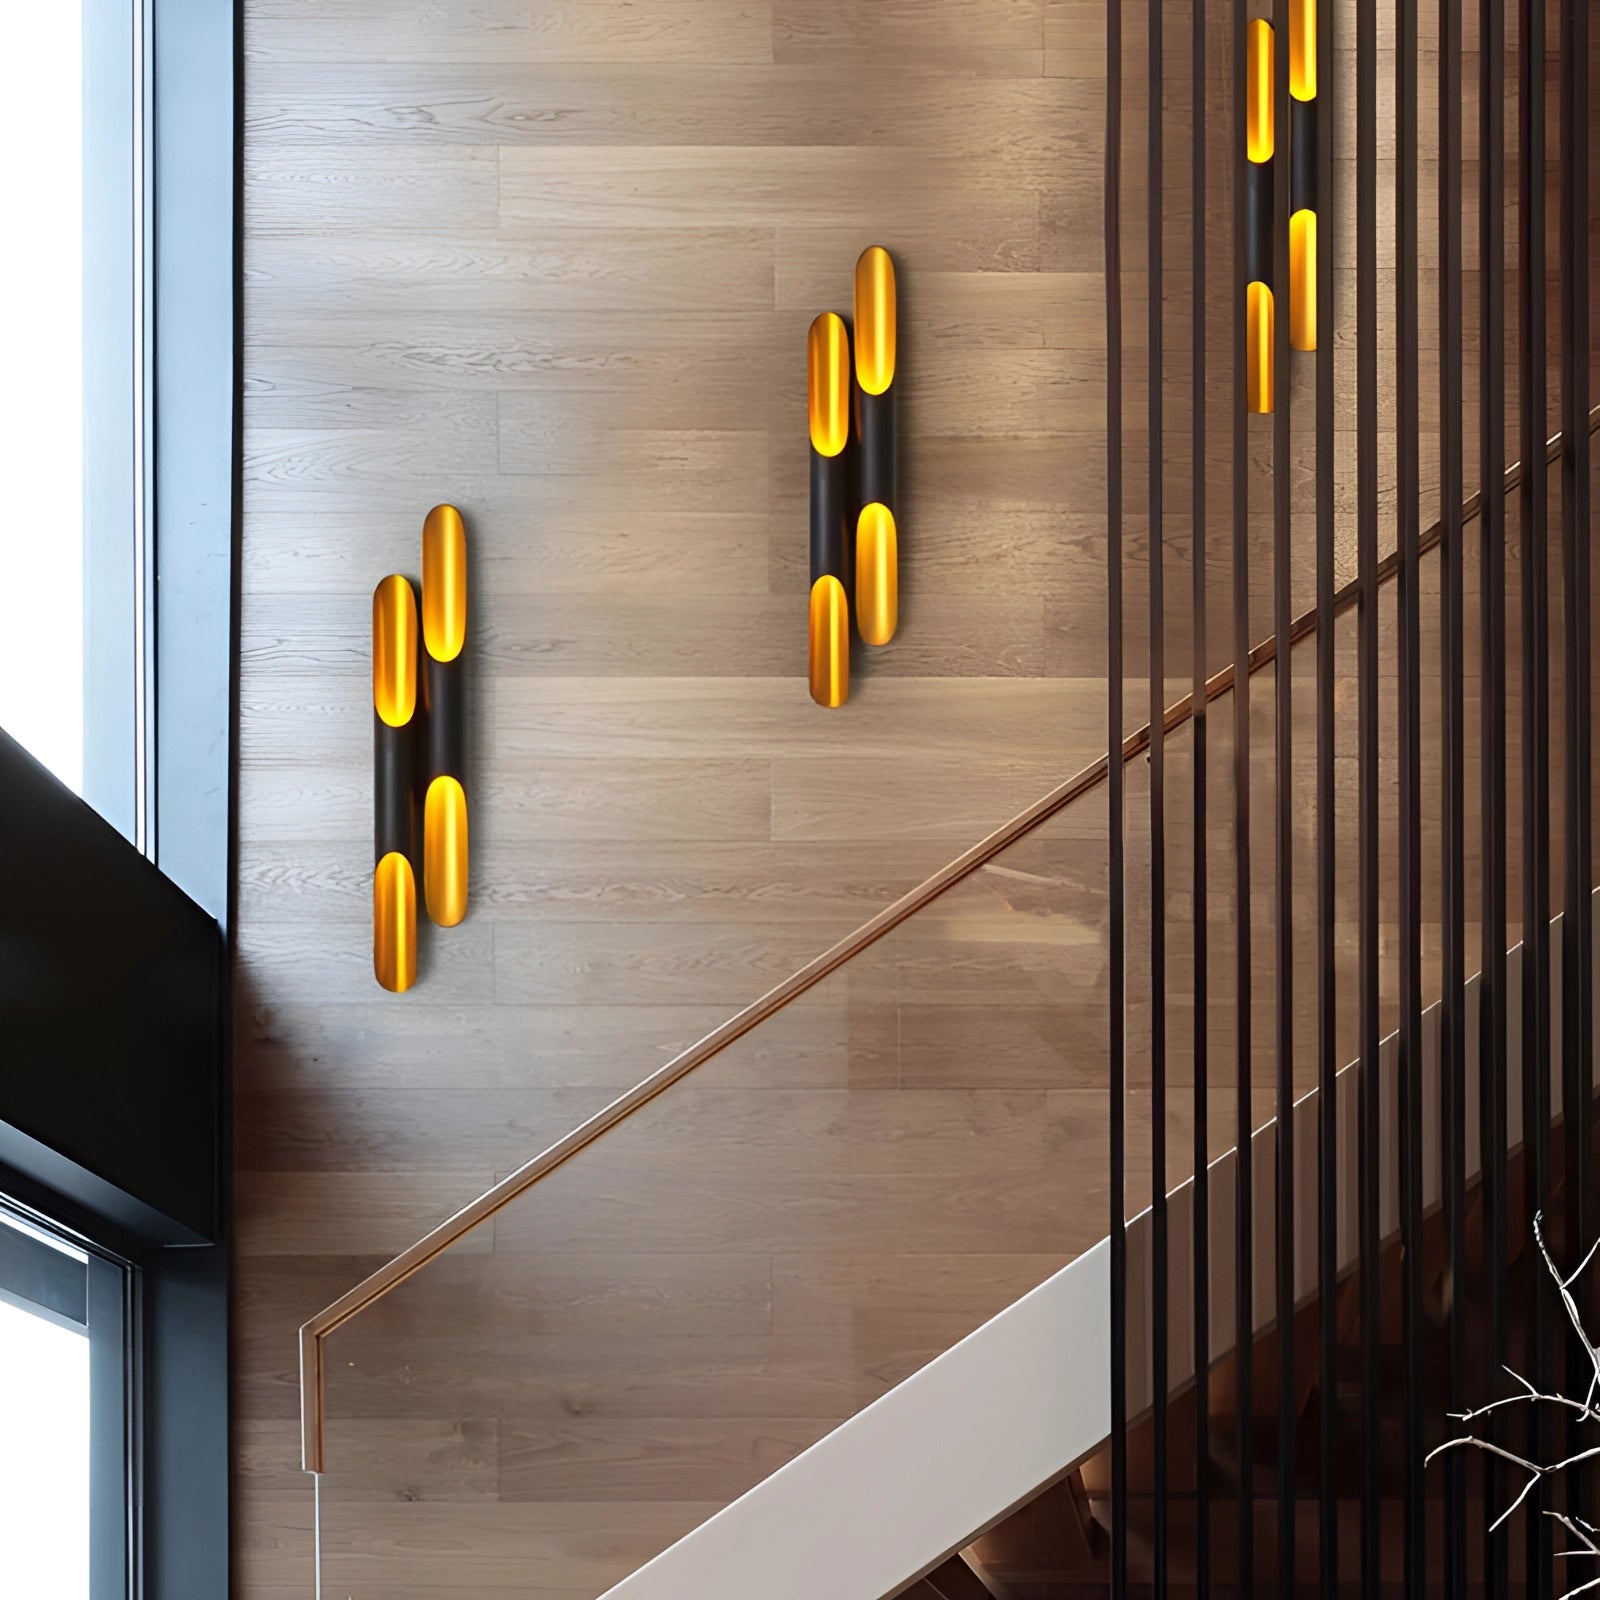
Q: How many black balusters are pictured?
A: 12